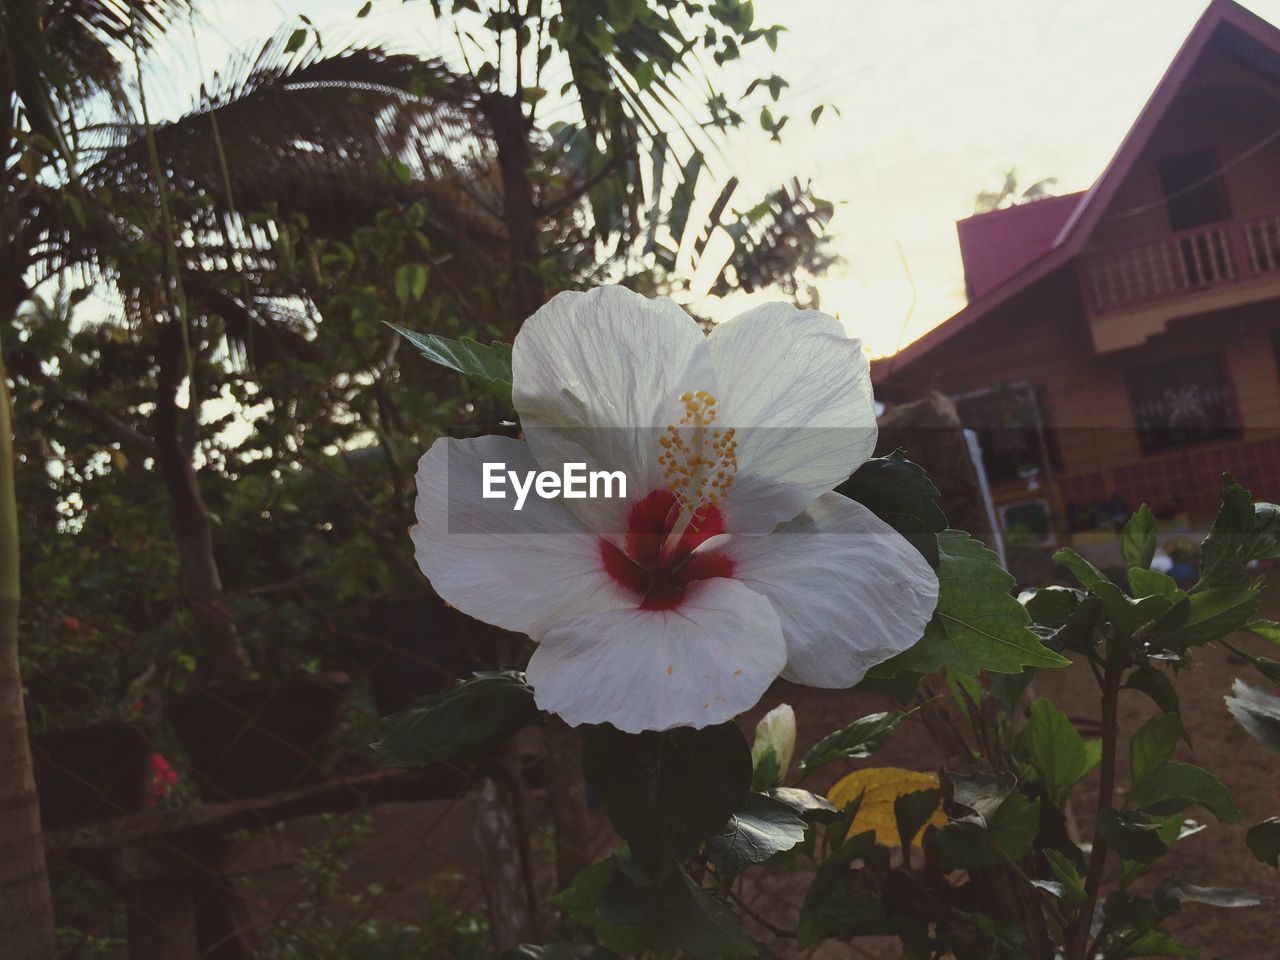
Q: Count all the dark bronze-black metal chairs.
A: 0